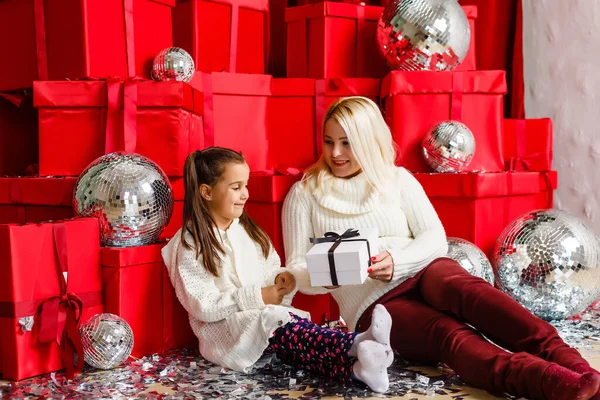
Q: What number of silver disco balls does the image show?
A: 7